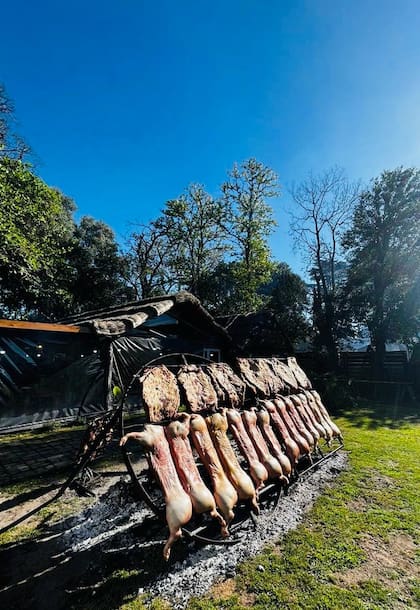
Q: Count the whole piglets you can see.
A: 14